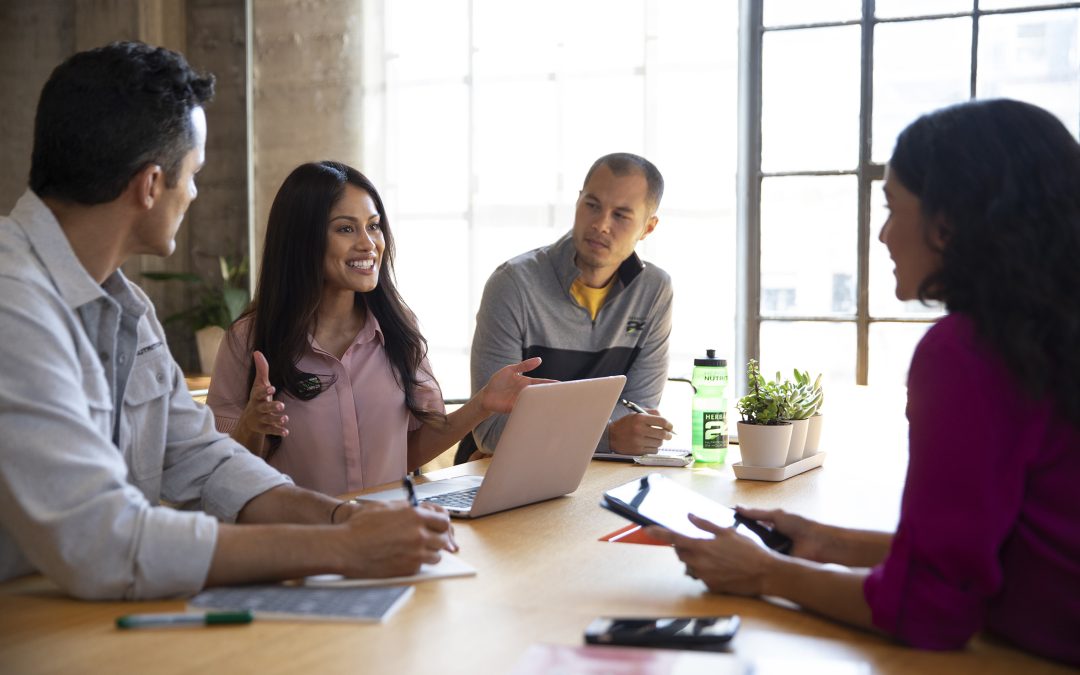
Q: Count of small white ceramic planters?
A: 3